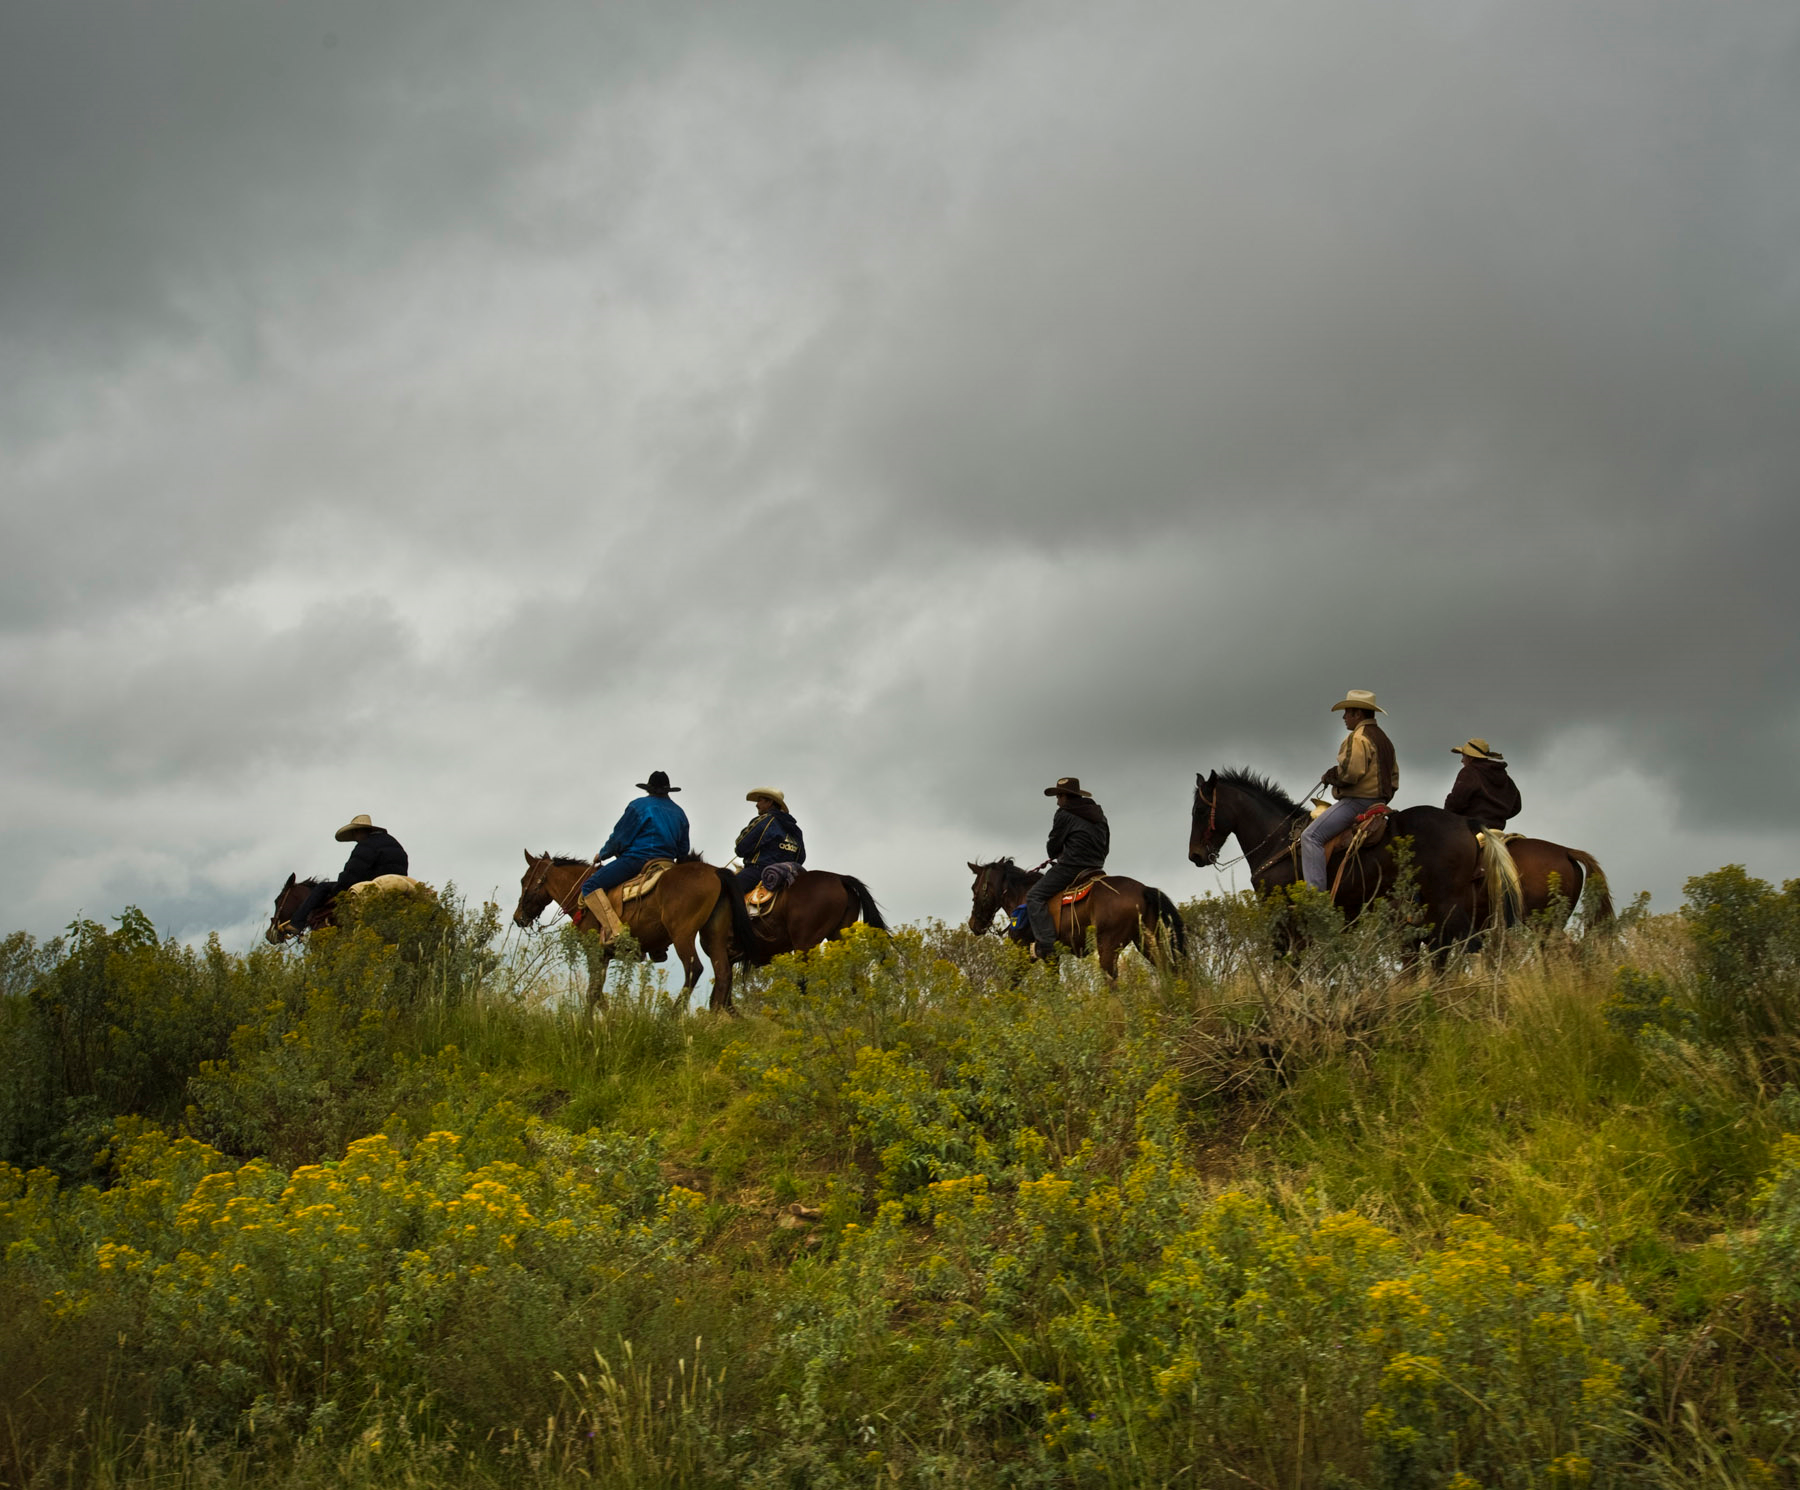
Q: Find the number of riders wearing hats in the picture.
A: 6